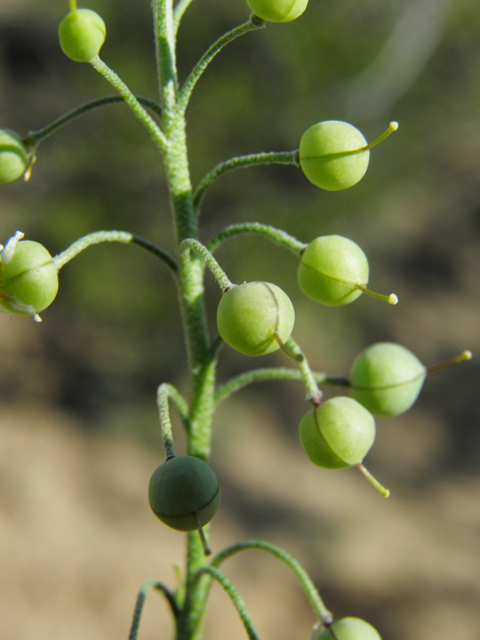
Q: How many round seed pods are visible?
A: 11